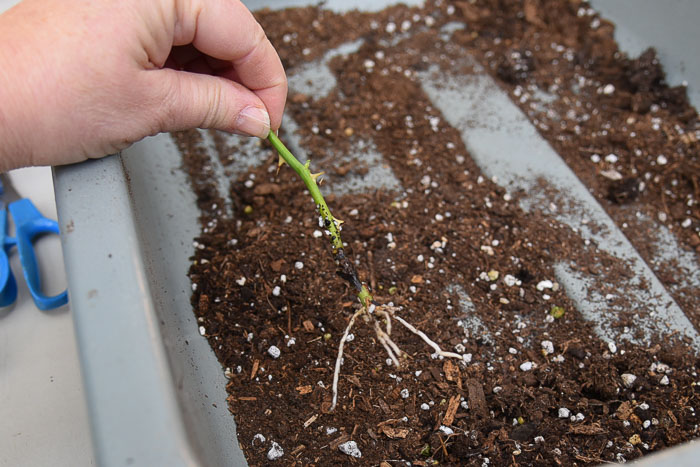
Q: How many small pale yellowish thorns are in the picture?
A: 3